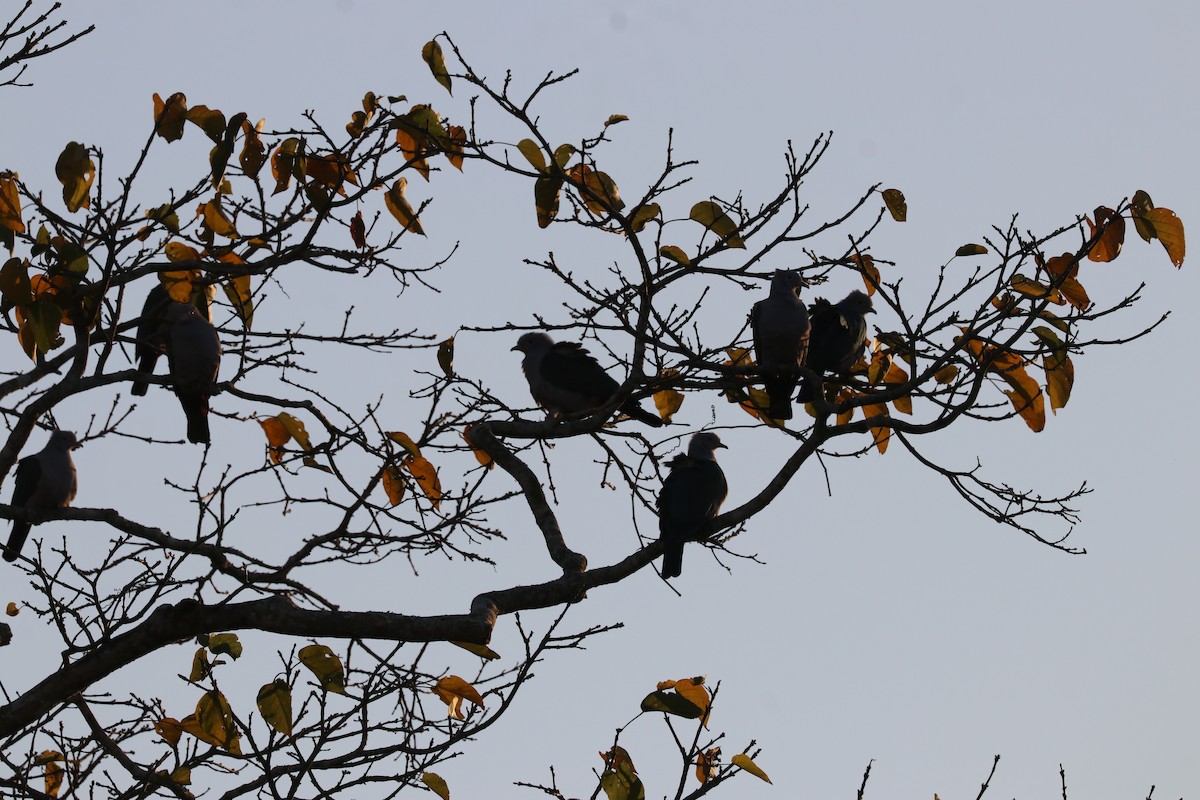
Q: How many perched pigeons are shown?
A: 7